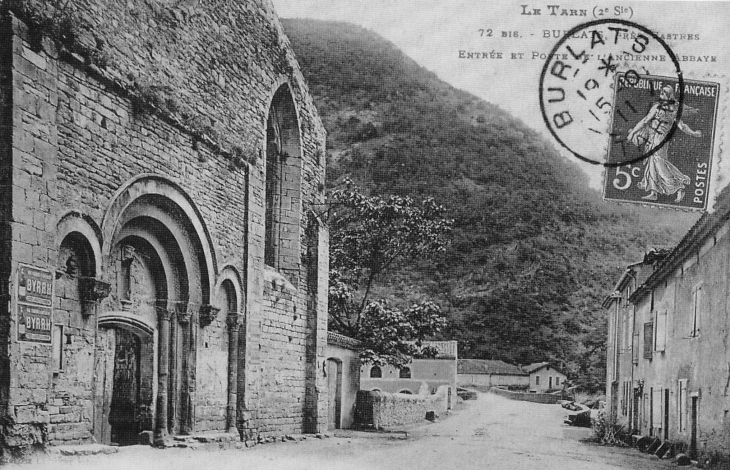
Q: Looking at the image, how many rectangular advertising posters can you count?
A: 2